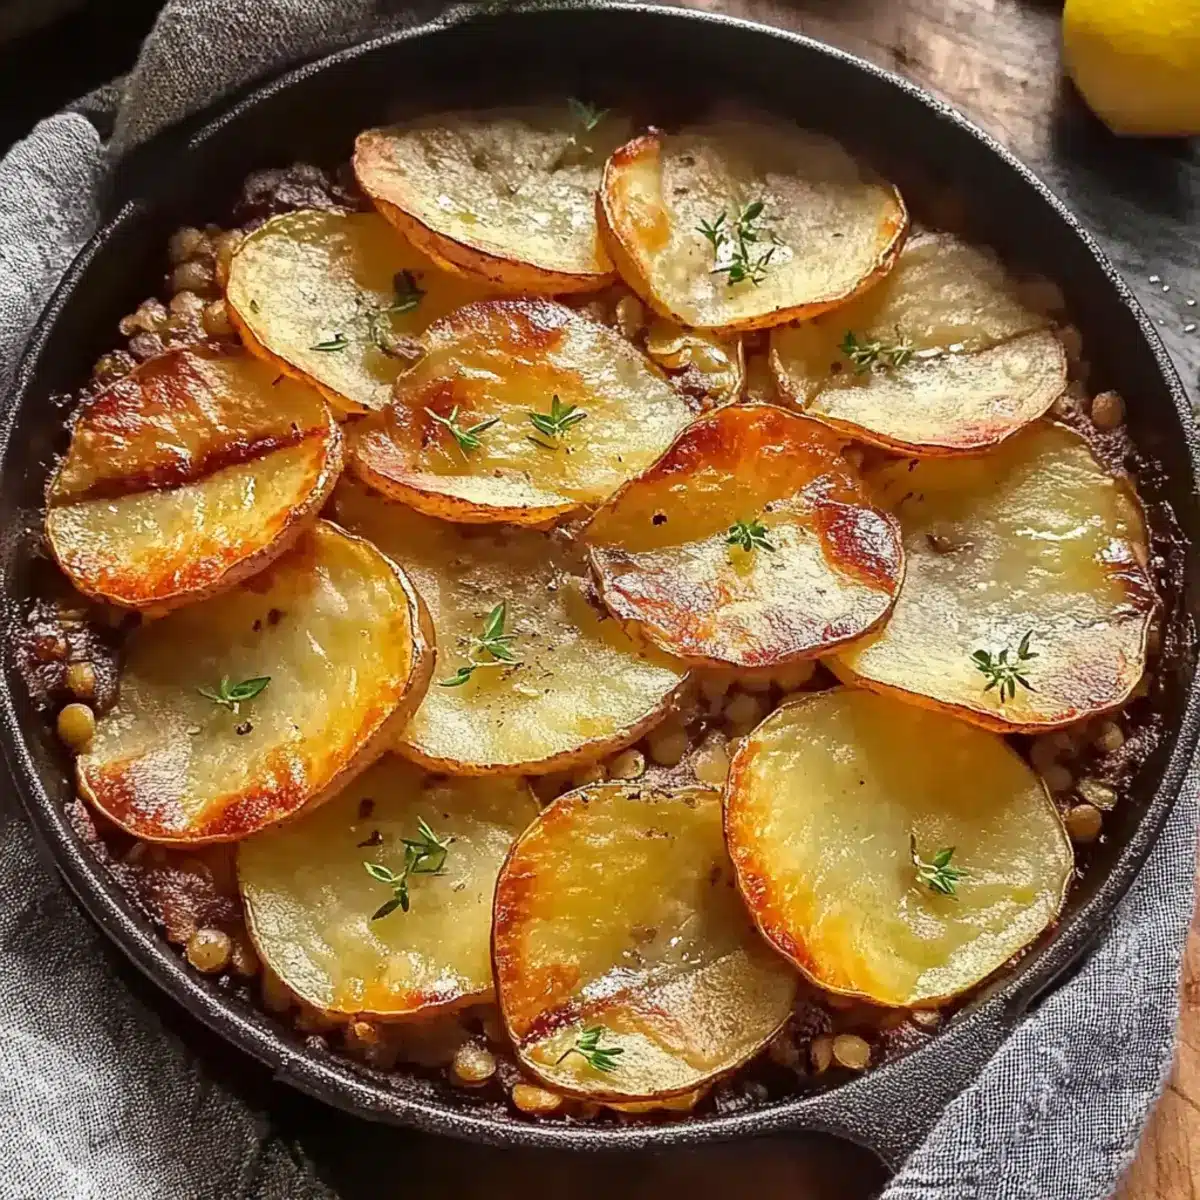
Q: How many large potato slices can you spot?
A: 13